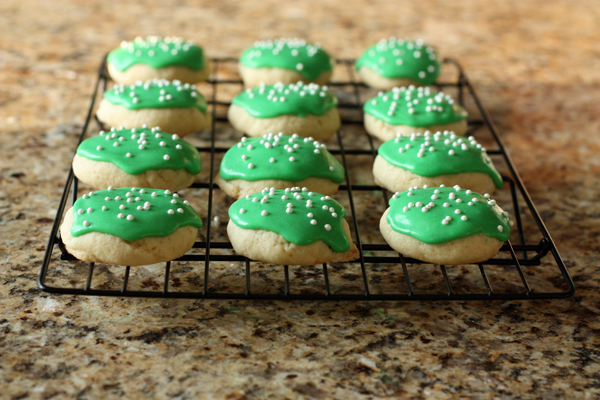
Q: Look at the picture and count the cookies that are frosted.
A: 12